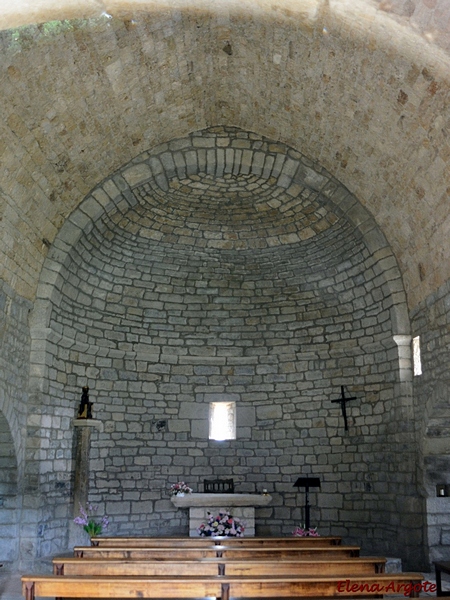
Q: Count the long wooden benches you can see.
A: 4